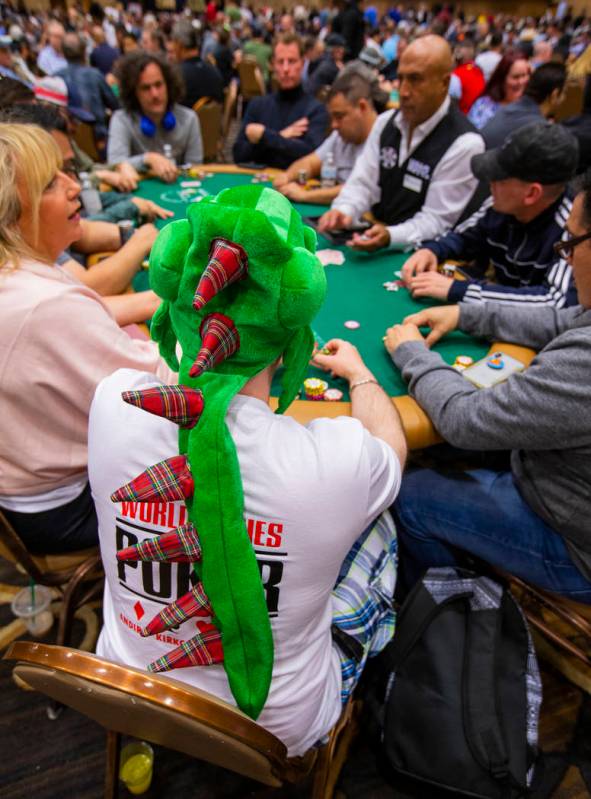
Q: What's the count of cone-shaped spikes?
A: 7